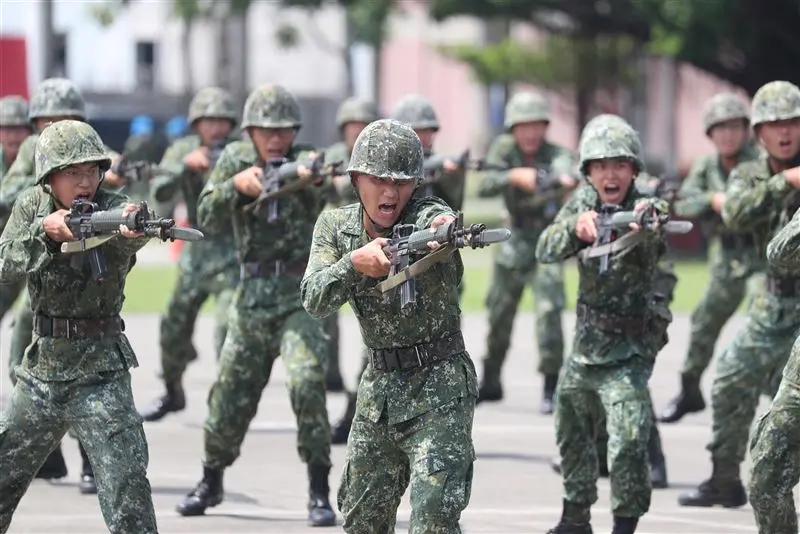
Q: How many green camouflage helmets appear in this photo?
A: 12